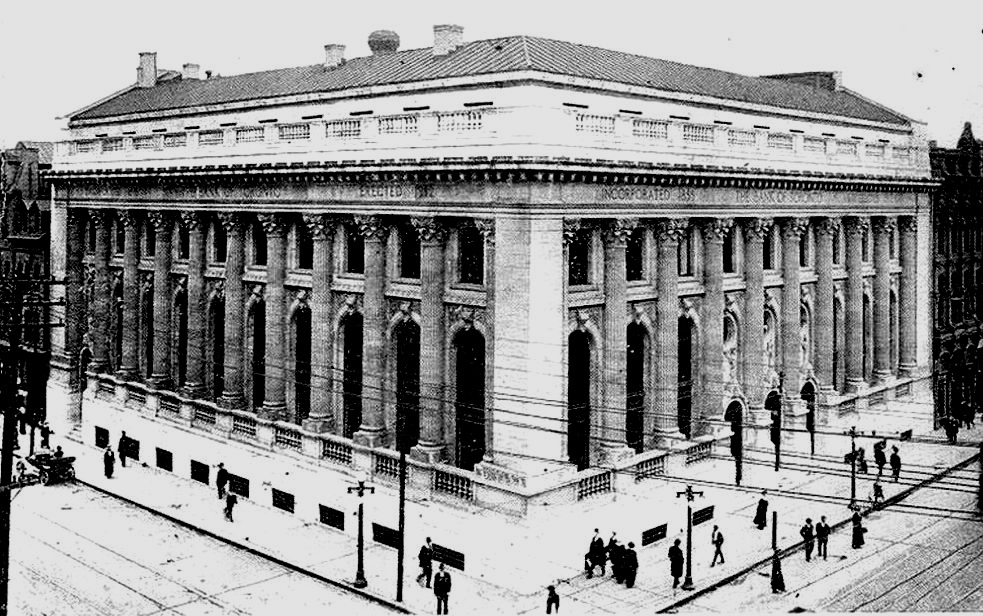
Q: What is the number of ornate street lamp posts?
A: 3